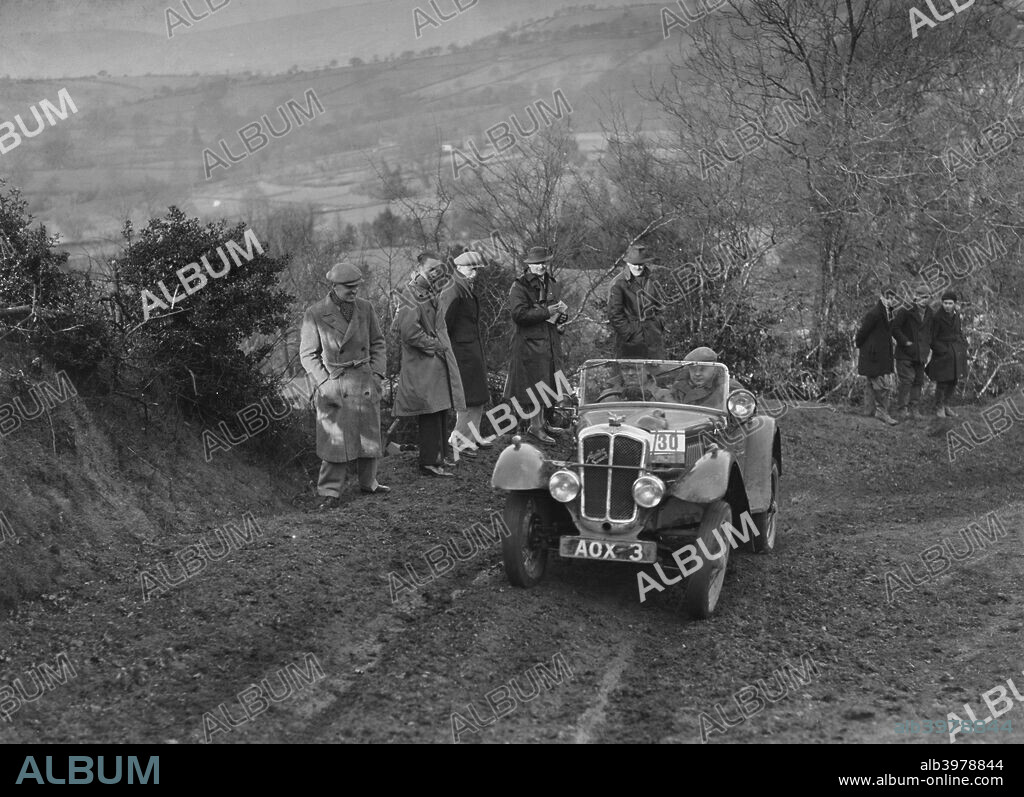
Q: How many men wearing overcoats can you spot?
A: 8